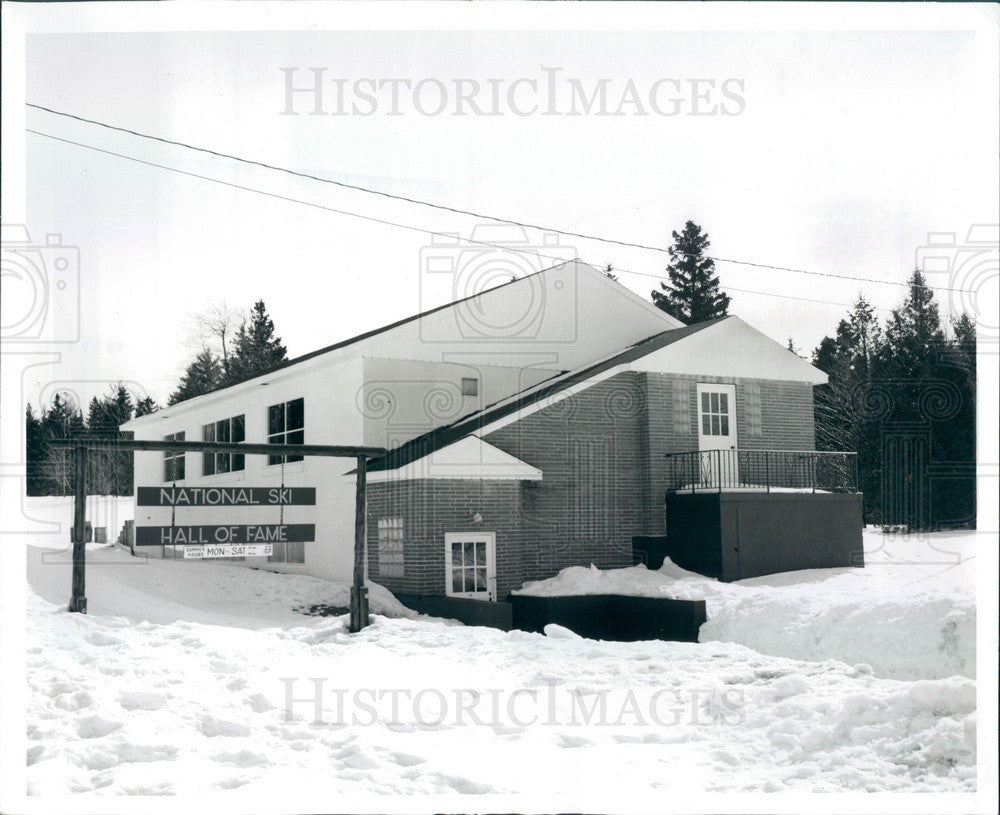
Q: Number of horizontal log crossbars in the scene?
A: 1